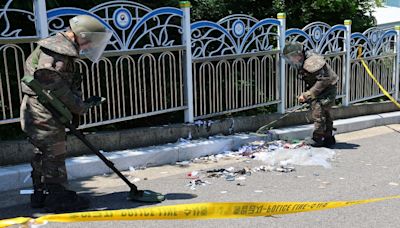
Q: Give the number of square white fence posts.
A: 5